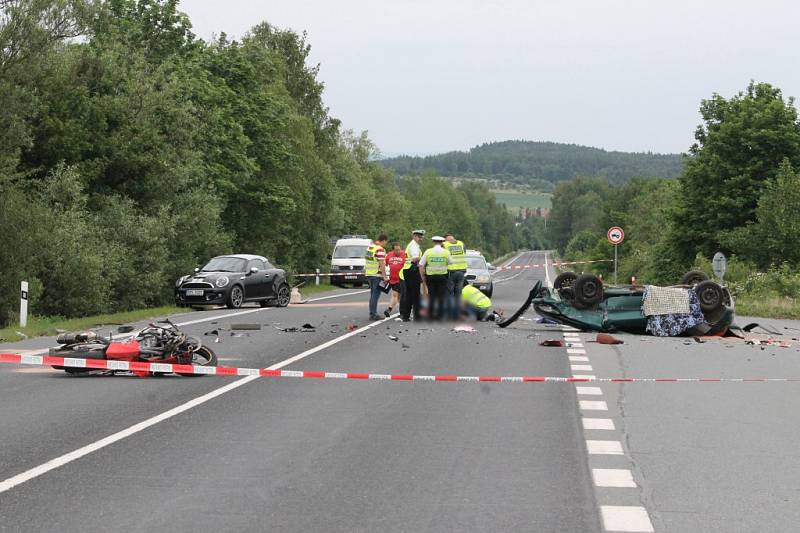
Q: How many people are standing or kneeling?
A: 6